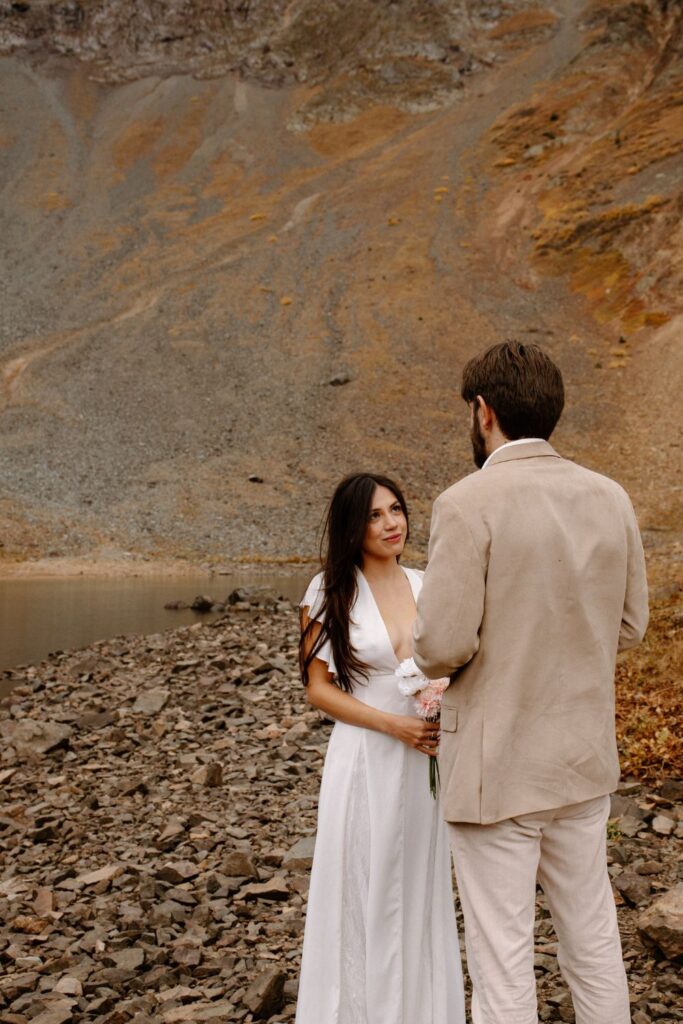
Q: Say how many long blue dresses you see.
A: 0